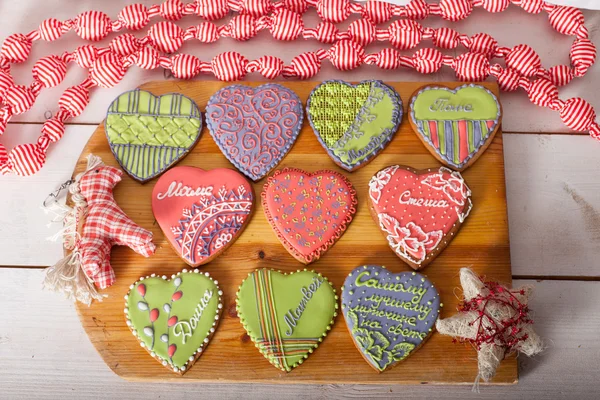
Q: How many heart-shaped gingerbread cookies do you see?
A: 10